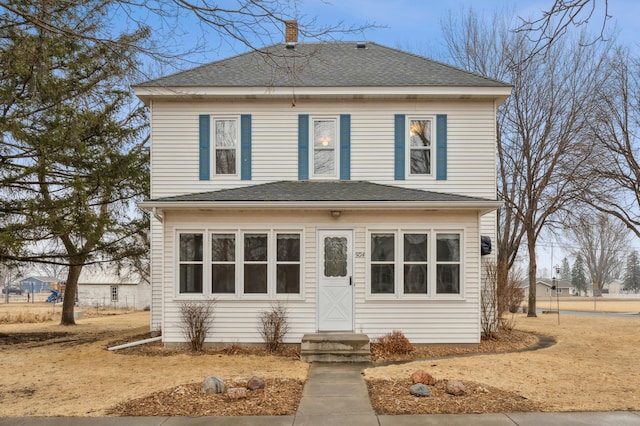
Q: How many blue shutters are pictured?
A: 6